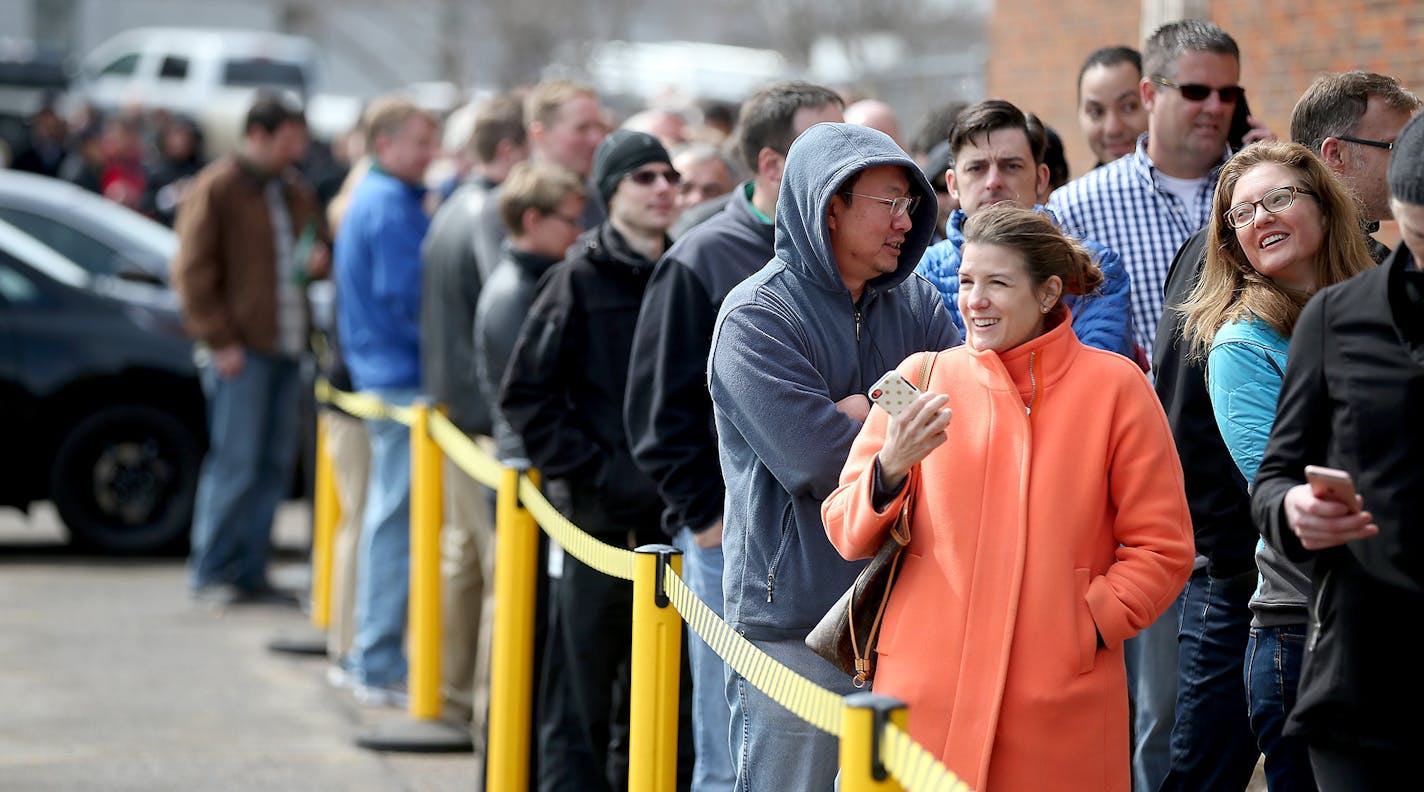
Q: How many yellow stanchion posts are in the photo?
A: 5